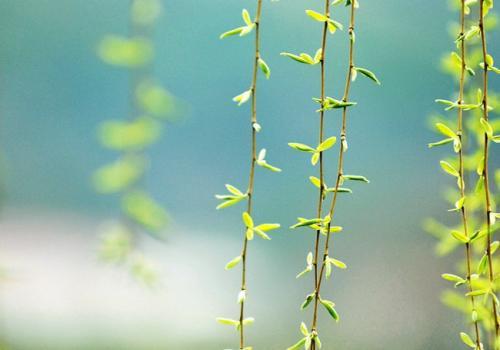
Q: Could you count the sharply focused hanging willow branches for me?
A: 5